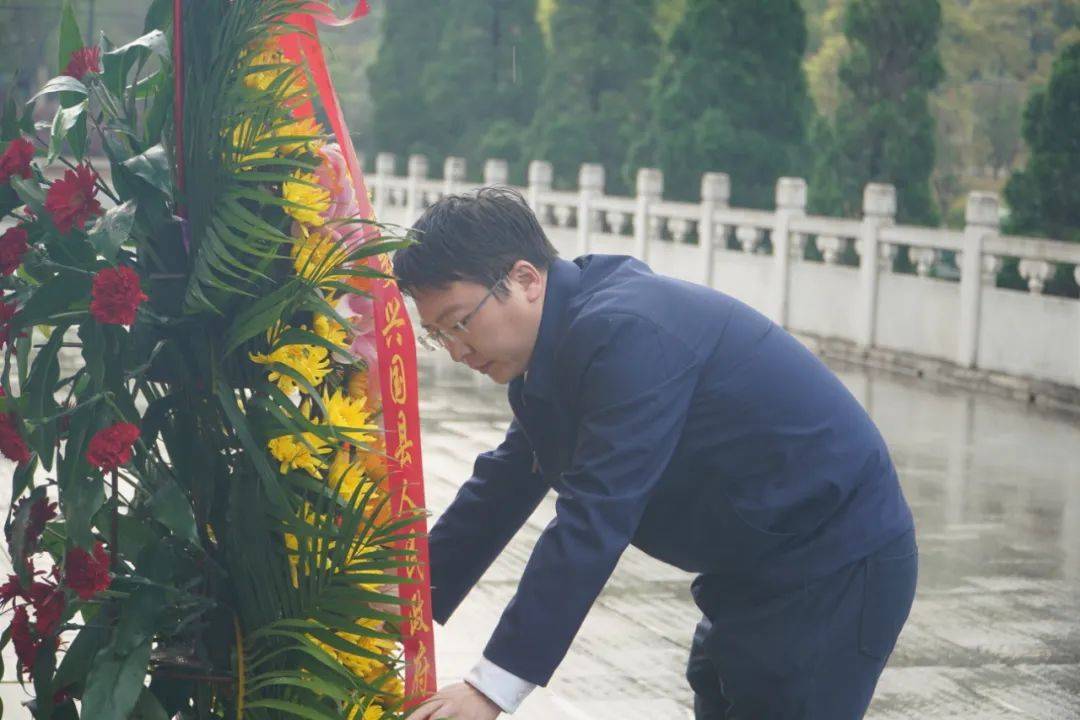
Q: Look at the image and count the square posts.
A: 11